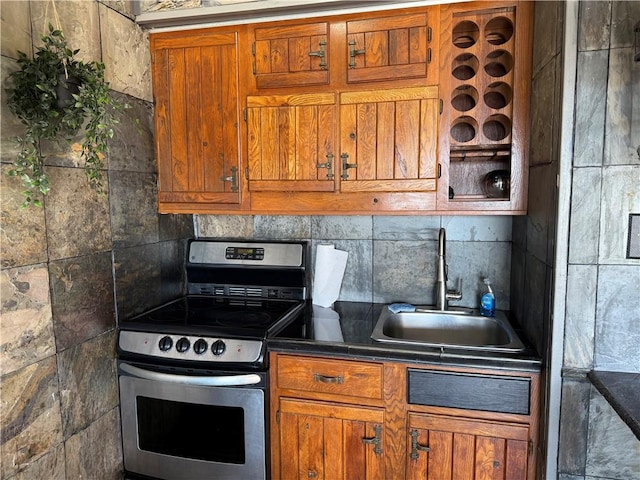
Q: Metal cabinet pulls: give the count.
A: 8